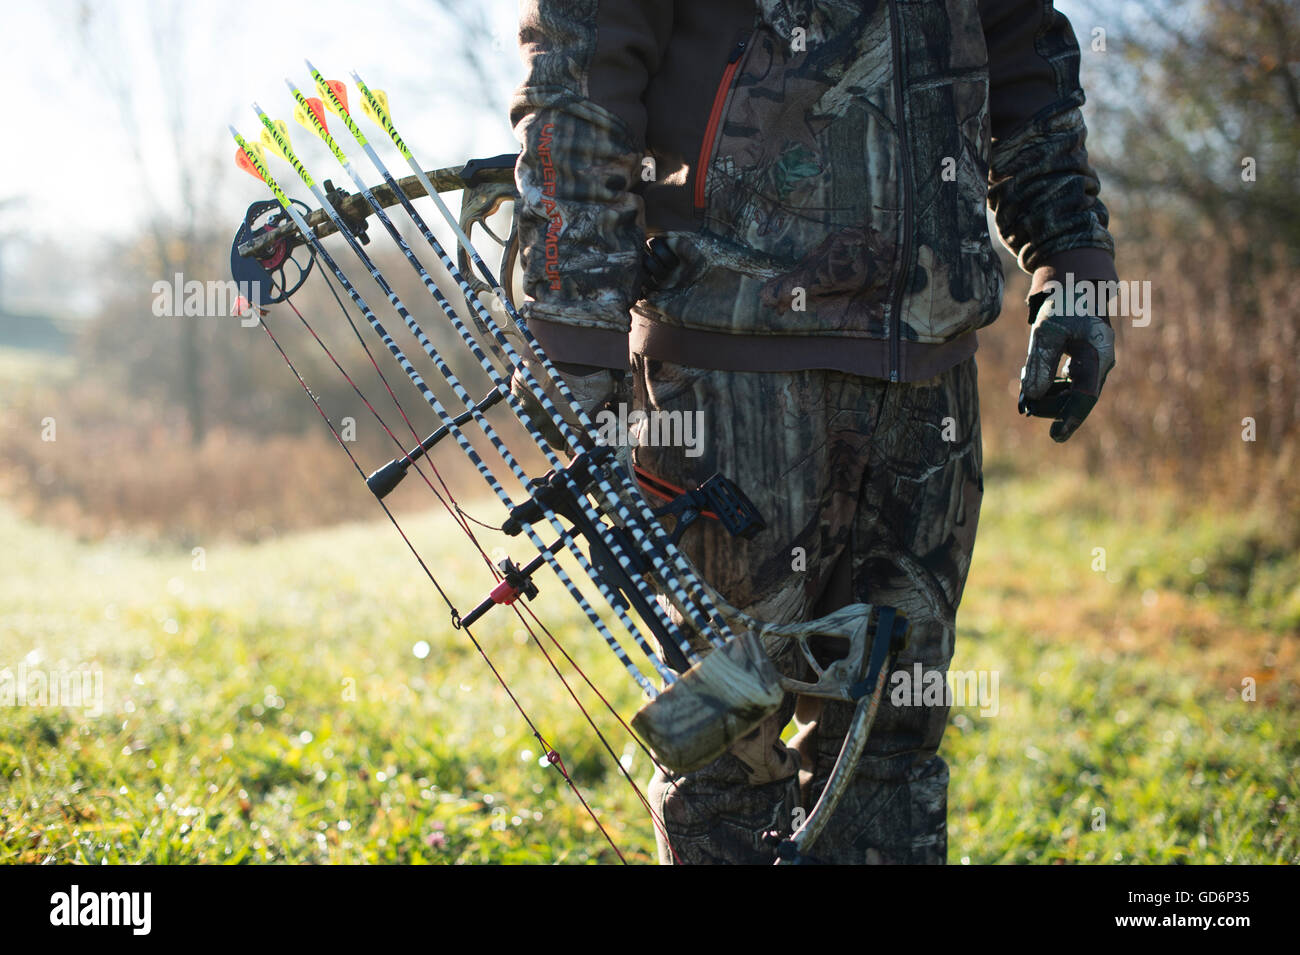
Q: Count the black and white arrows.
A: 5